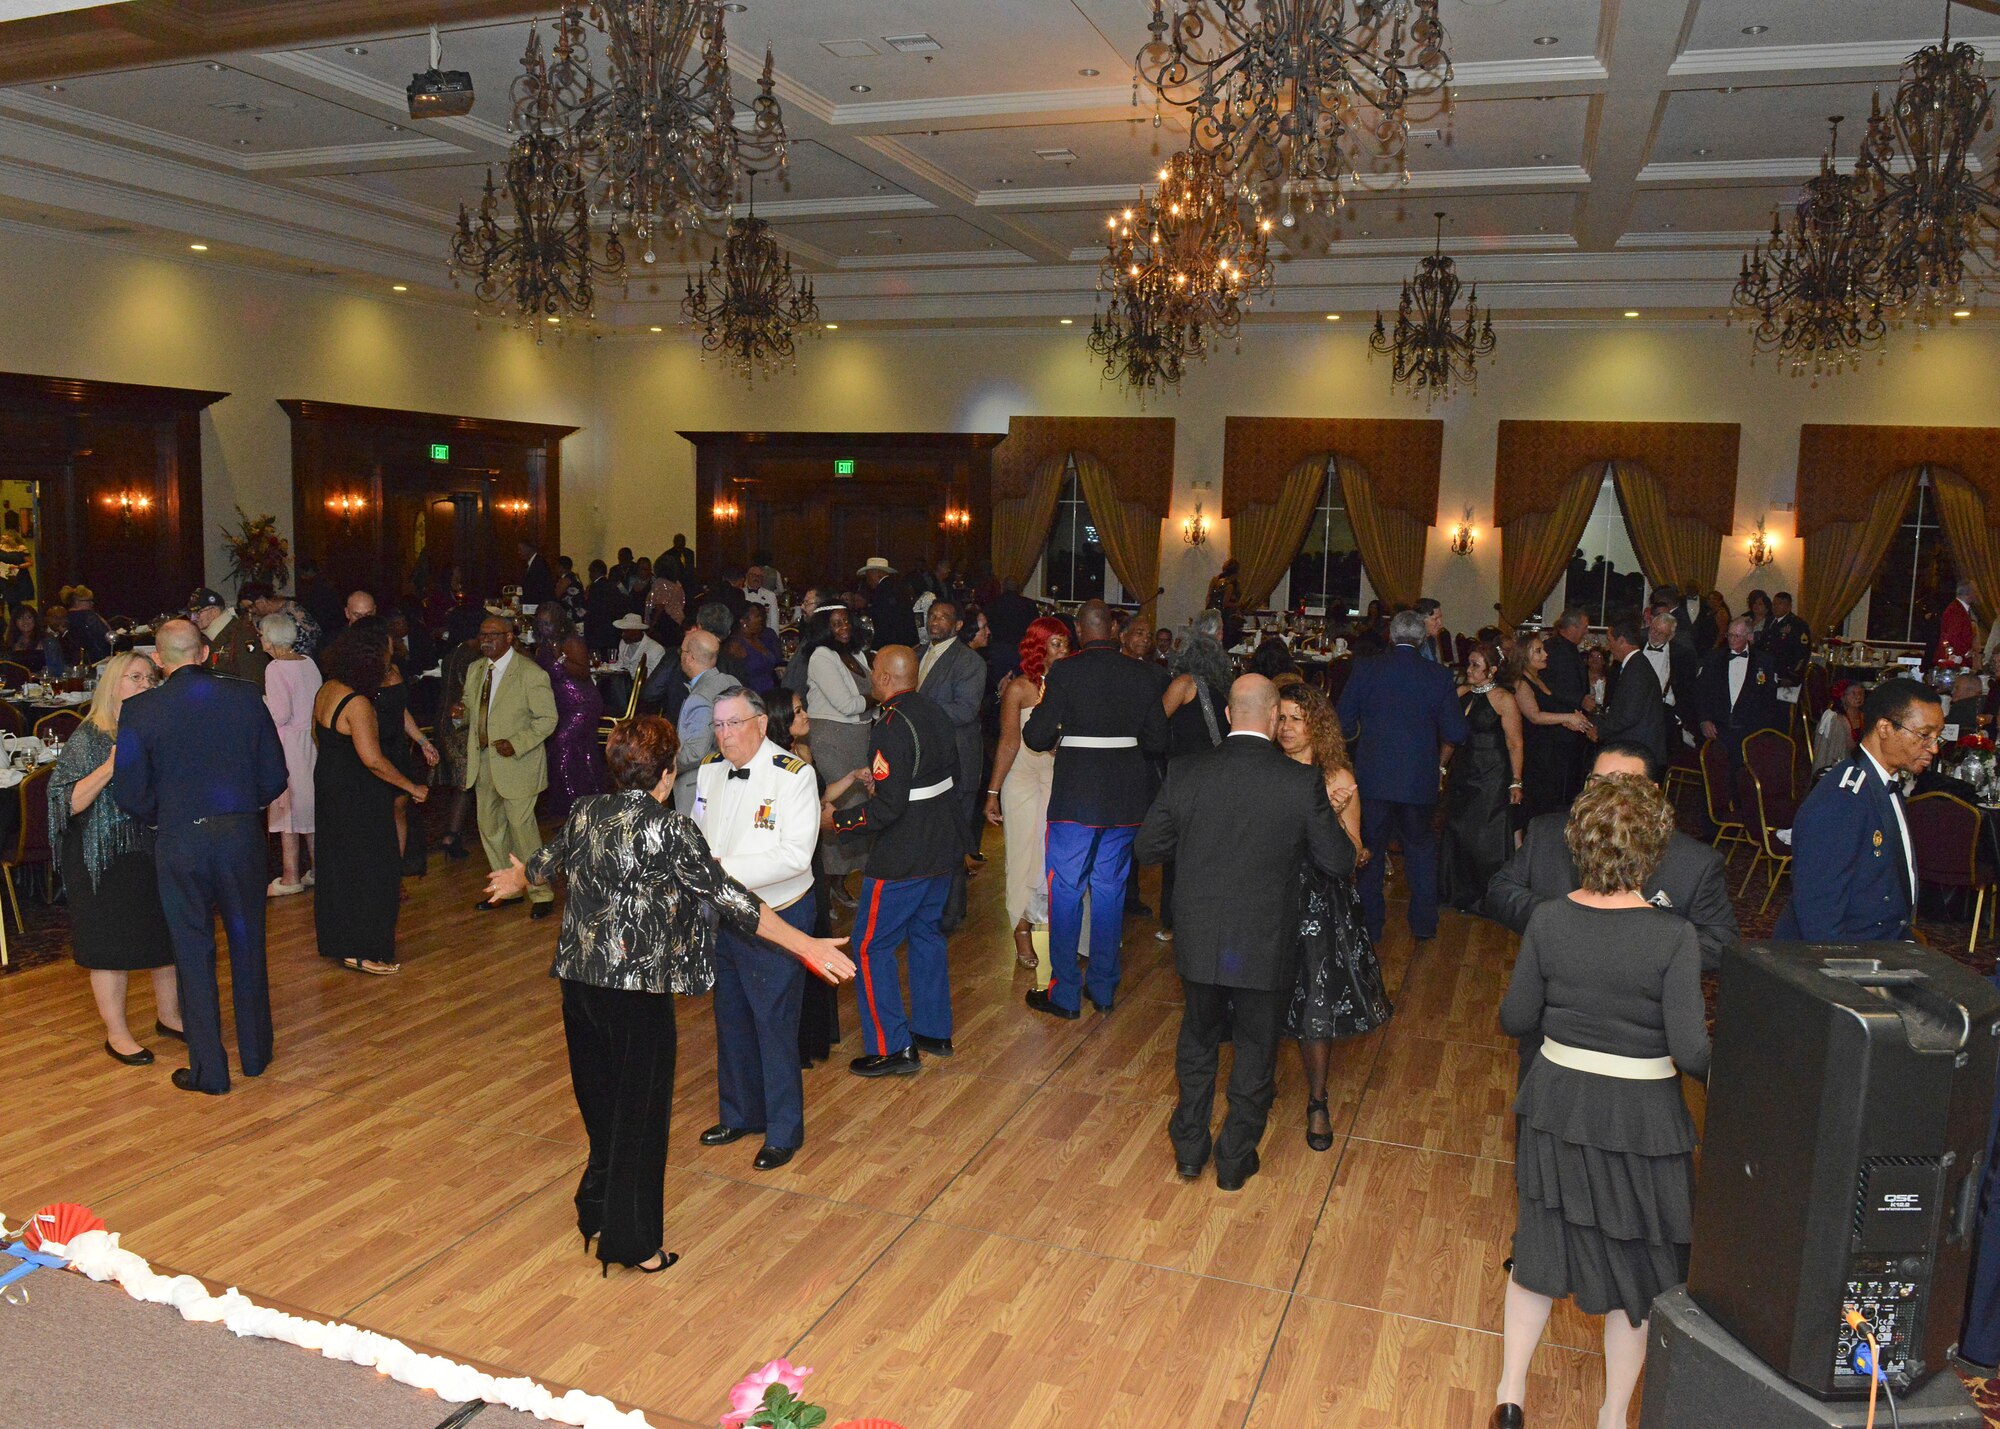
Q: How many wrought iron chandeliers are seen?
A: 9